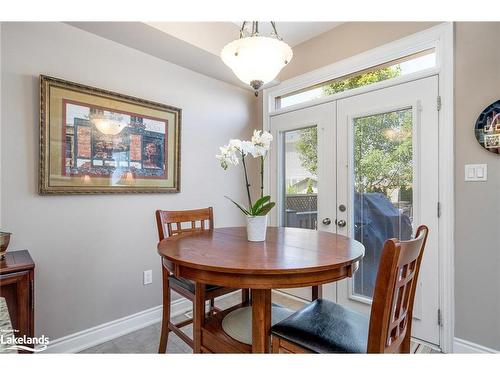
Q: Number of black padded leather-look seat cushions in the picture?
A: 2